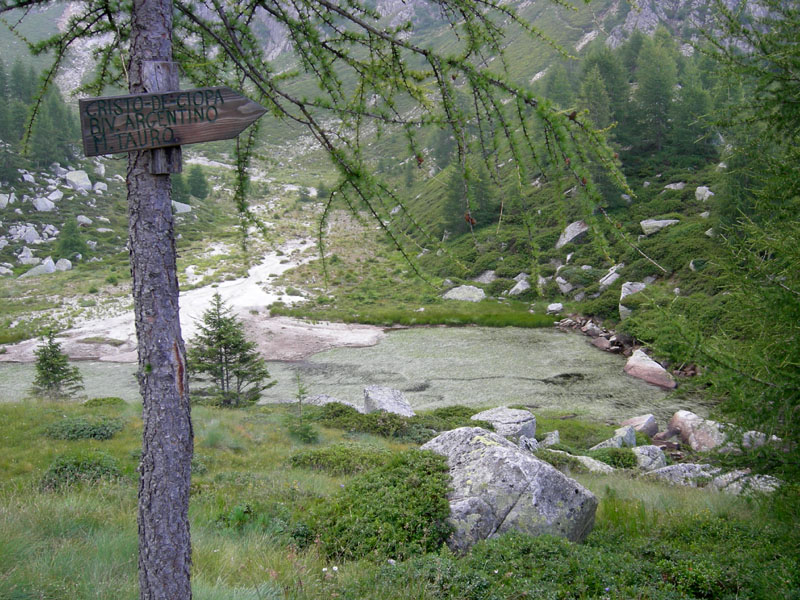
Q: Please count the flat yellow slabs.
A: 0